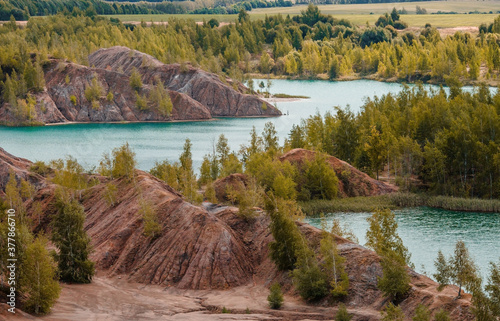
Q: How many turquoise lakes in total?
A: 2